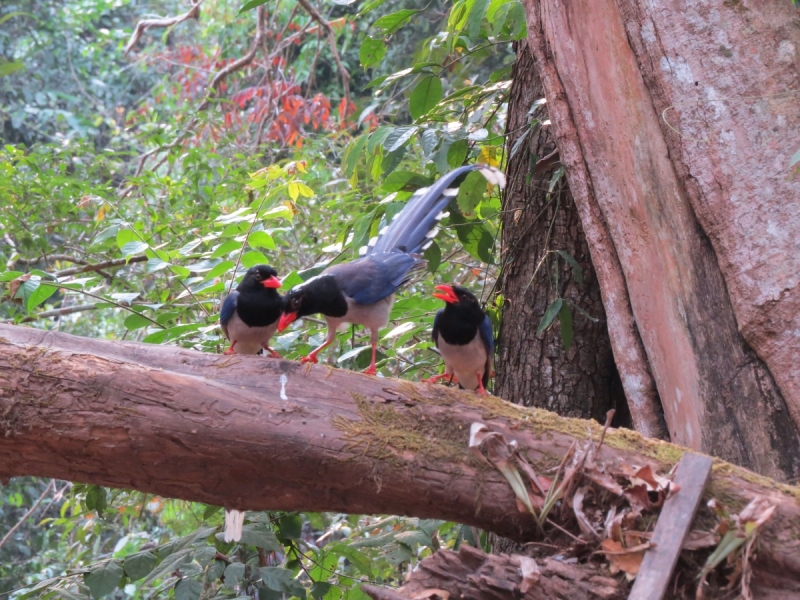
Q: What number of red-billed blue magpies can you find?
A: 3